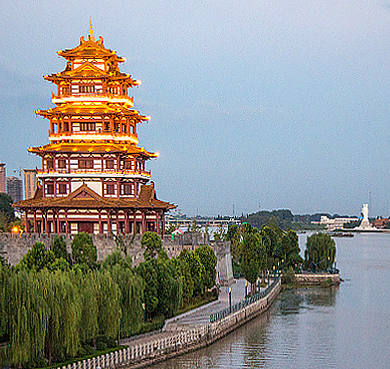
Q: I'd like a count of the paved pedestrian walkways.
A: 1